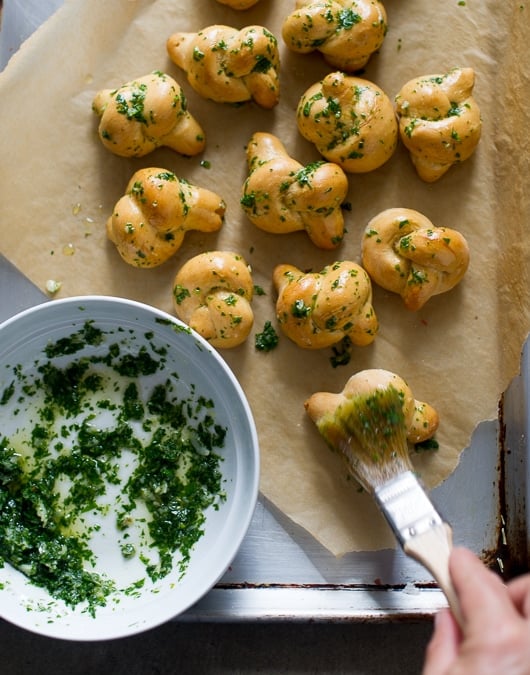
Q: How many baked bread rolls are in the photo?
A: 12